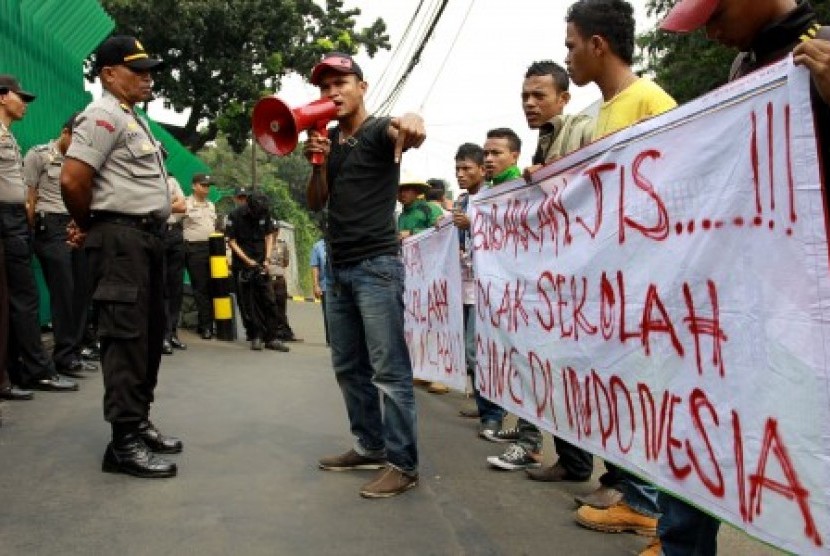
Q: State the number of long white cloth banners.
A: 2